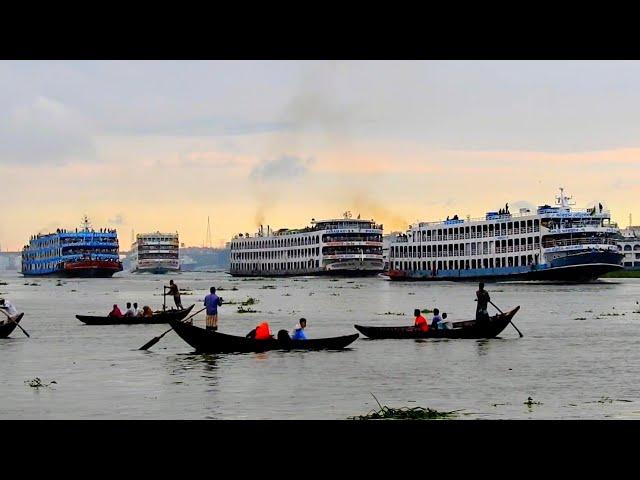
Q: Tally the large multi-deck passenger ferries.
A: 4